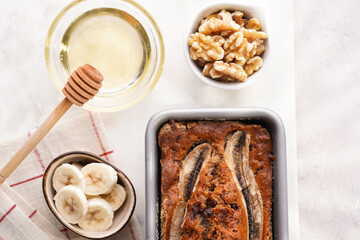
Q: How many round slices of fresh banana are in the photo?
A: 5